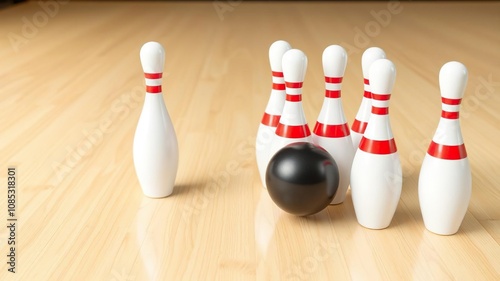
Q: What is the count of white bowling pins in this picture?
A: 7